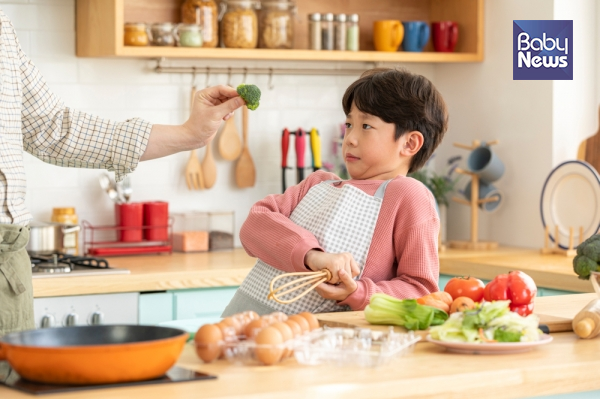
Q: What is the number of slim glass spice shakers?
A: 4